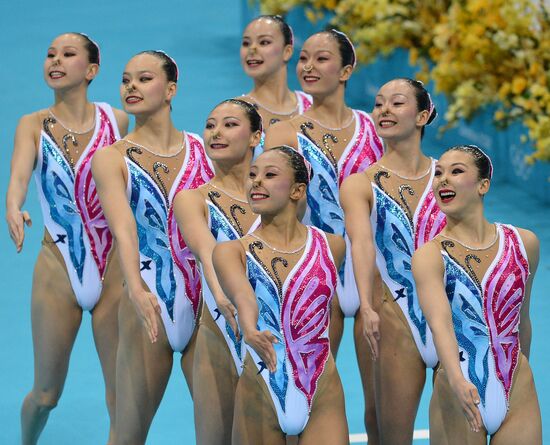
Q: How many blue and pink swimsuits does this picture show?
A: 8